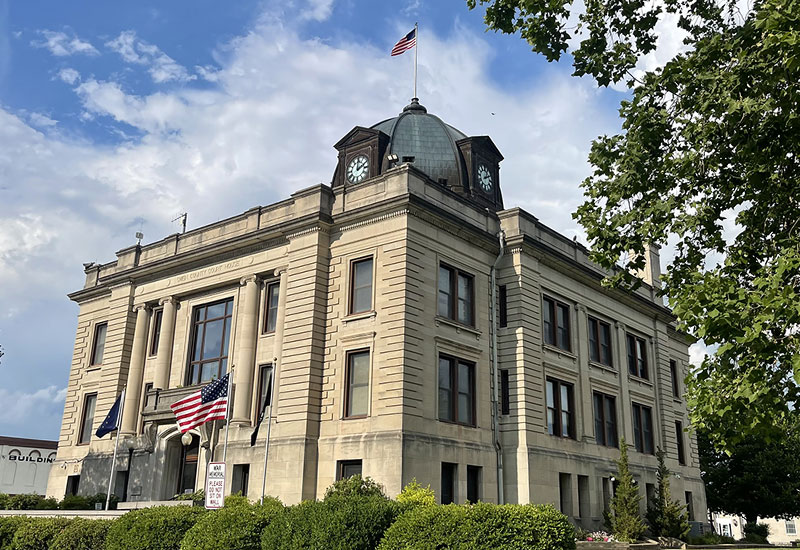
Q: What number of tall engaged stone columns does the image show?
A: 4